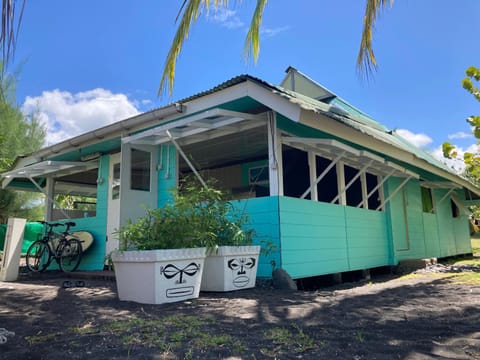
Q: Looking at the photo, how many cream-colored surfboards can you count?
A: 1